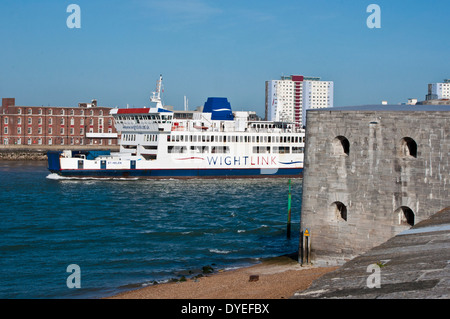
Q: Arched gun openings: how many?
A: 4